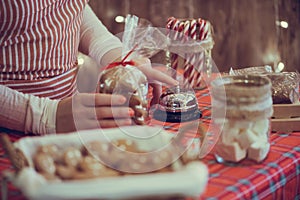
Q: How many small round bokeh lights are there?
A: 4